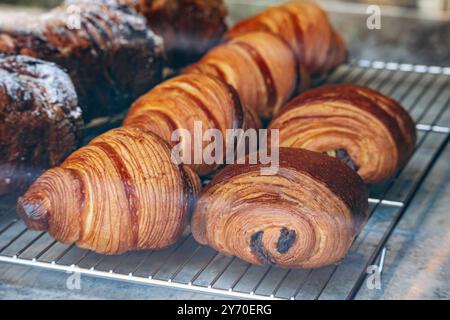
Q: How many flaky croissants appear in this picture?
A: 4